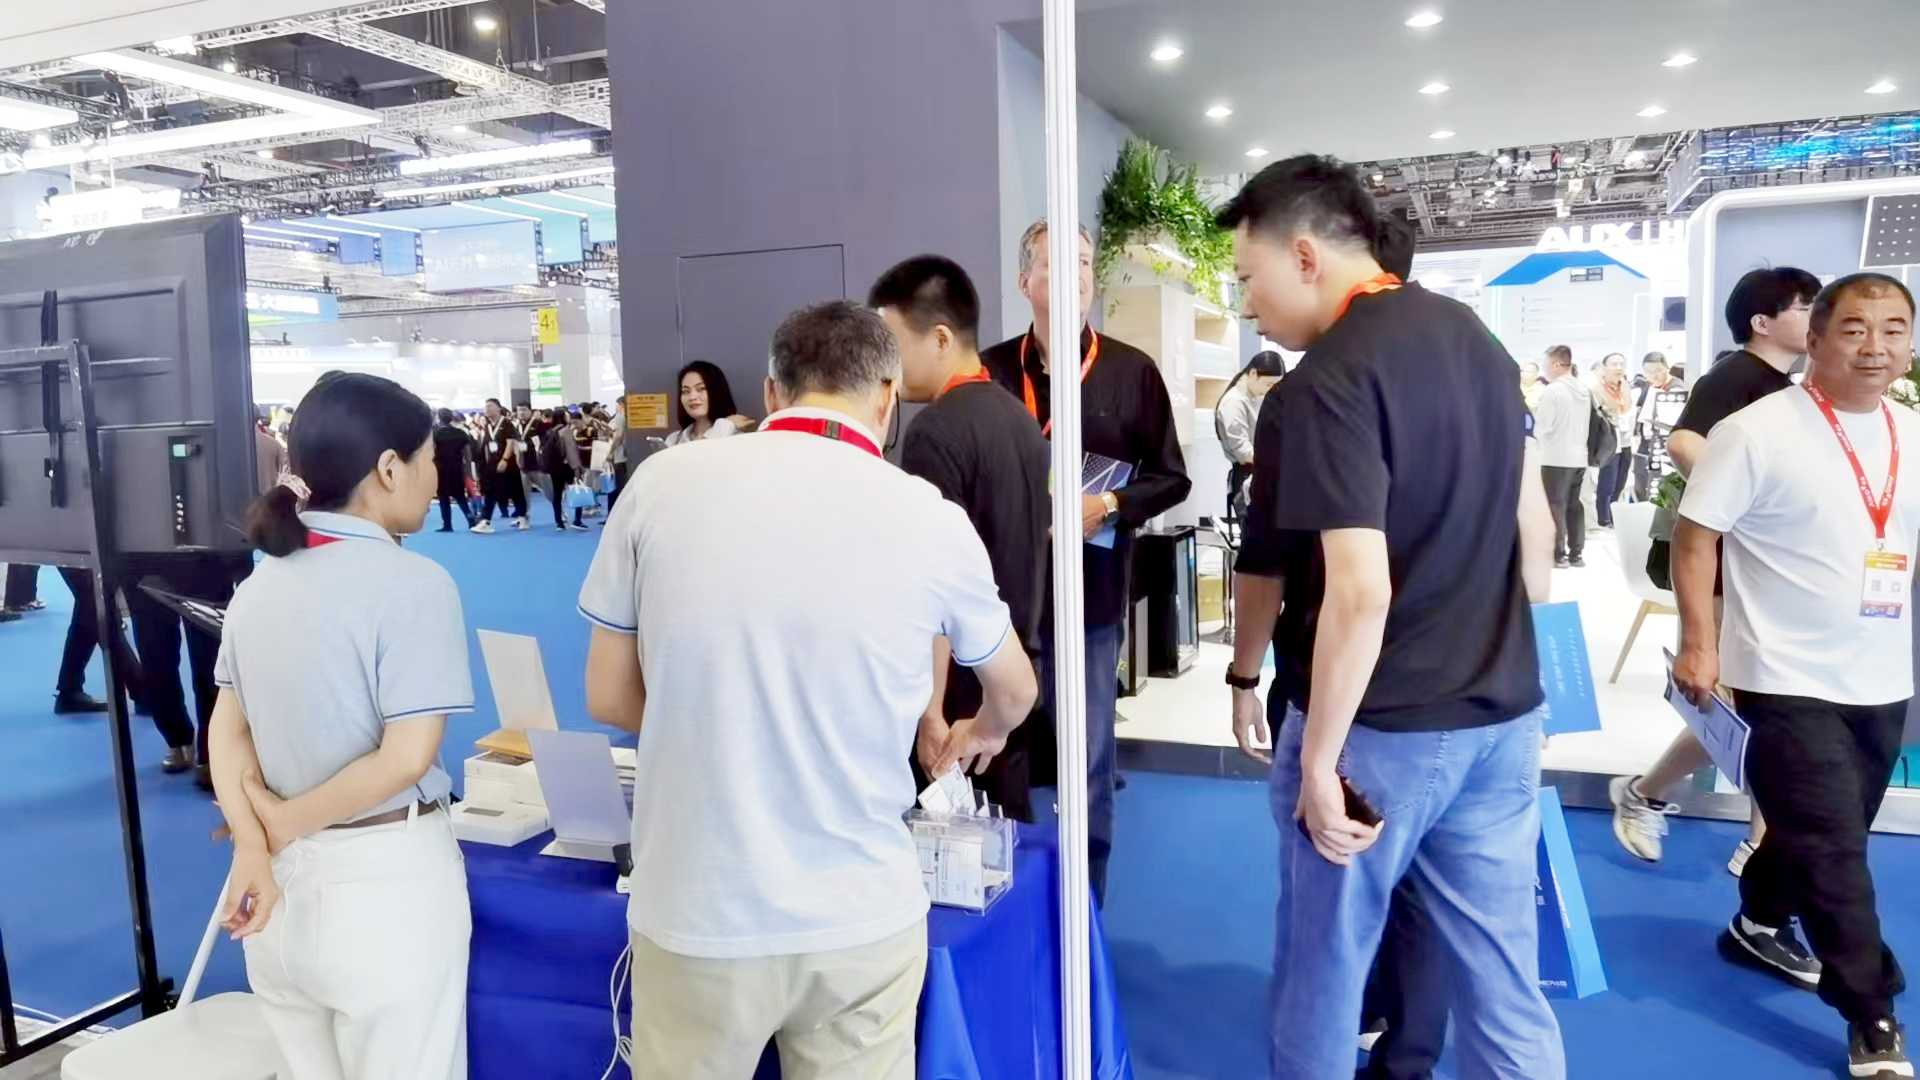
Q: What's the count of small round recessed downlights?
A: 9